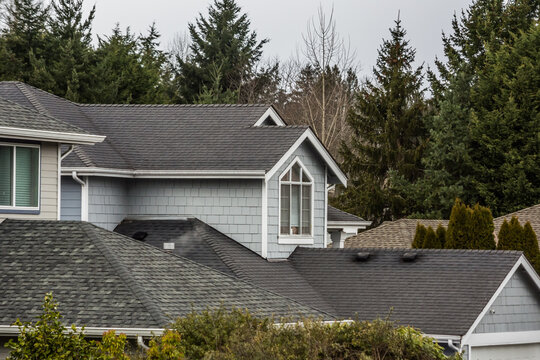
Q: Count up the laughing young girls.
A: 0